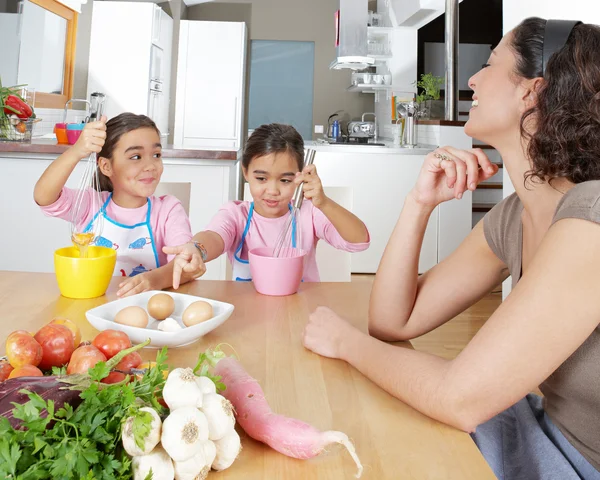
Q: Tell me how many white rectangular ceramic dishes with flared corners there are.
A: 1